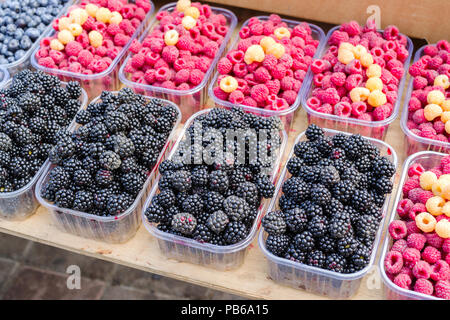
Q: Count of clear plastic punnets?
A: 11